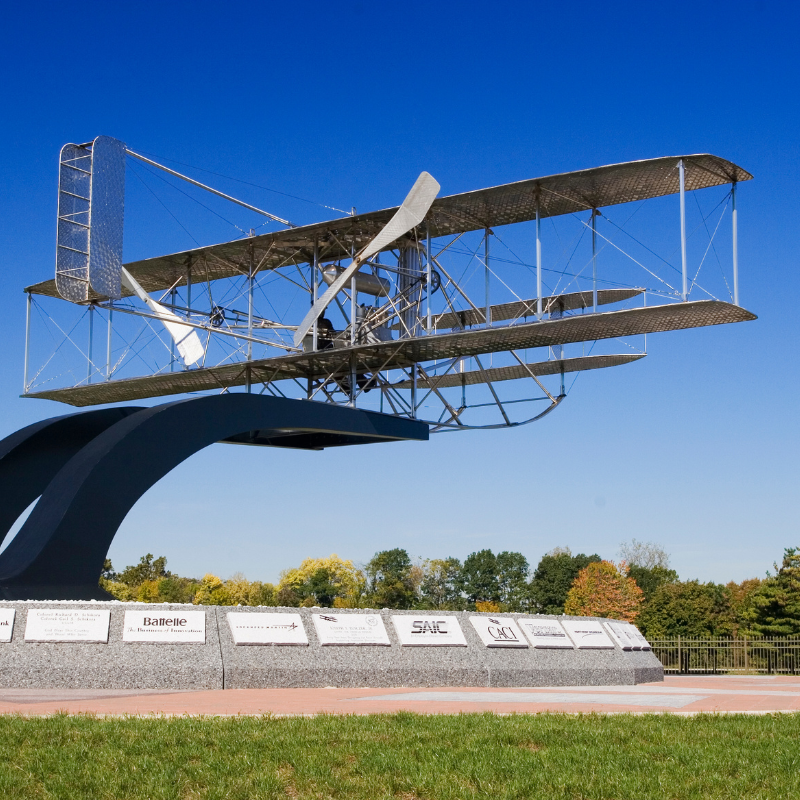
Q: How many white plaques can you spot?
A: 12